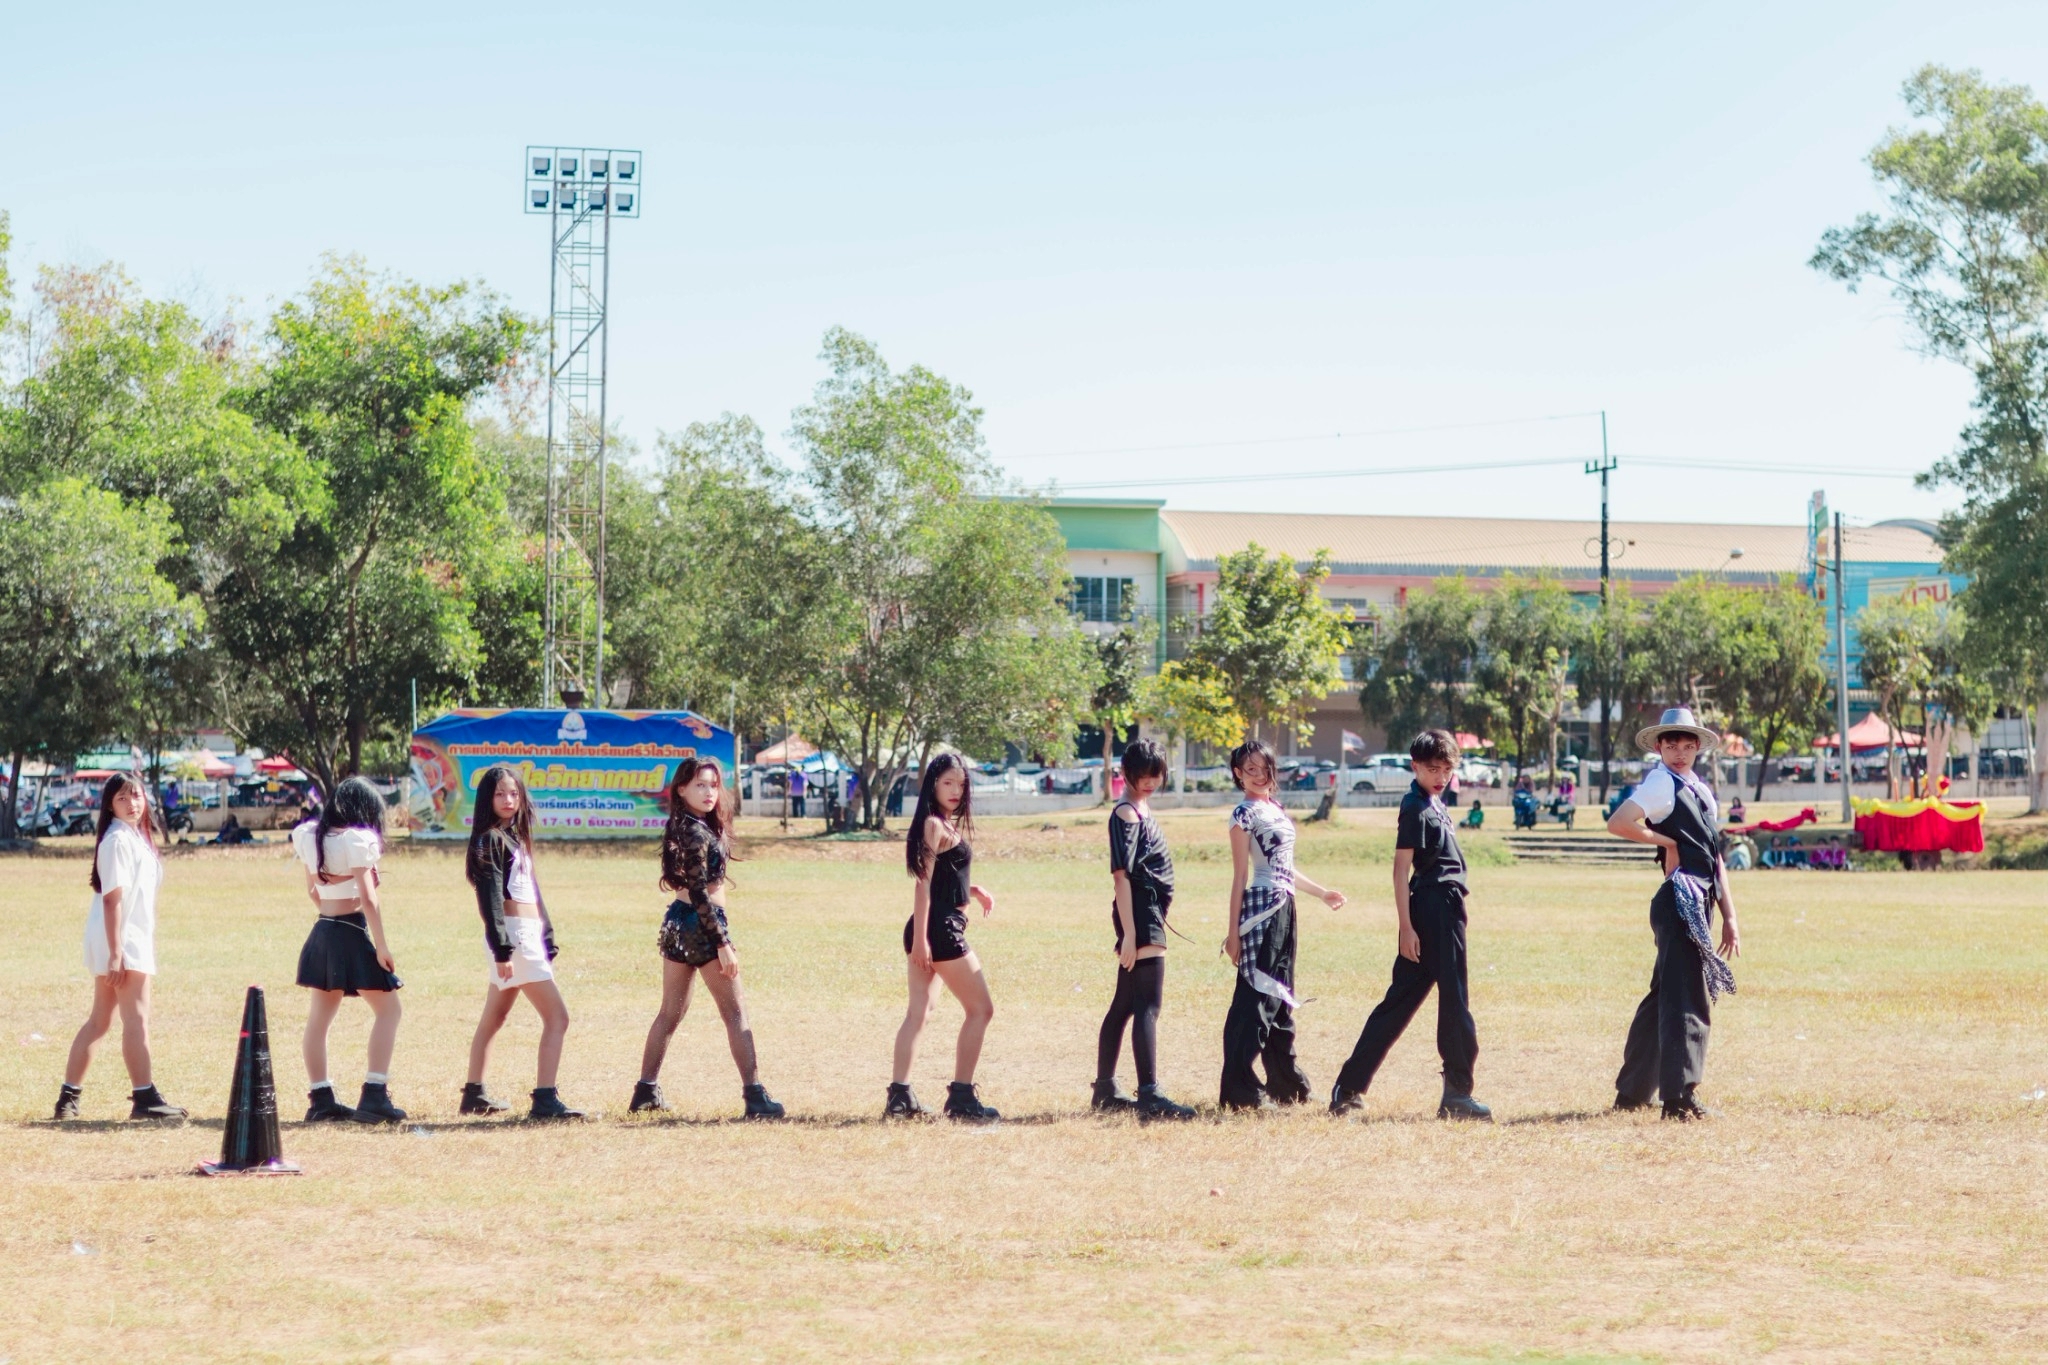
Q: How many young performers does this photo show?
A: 9